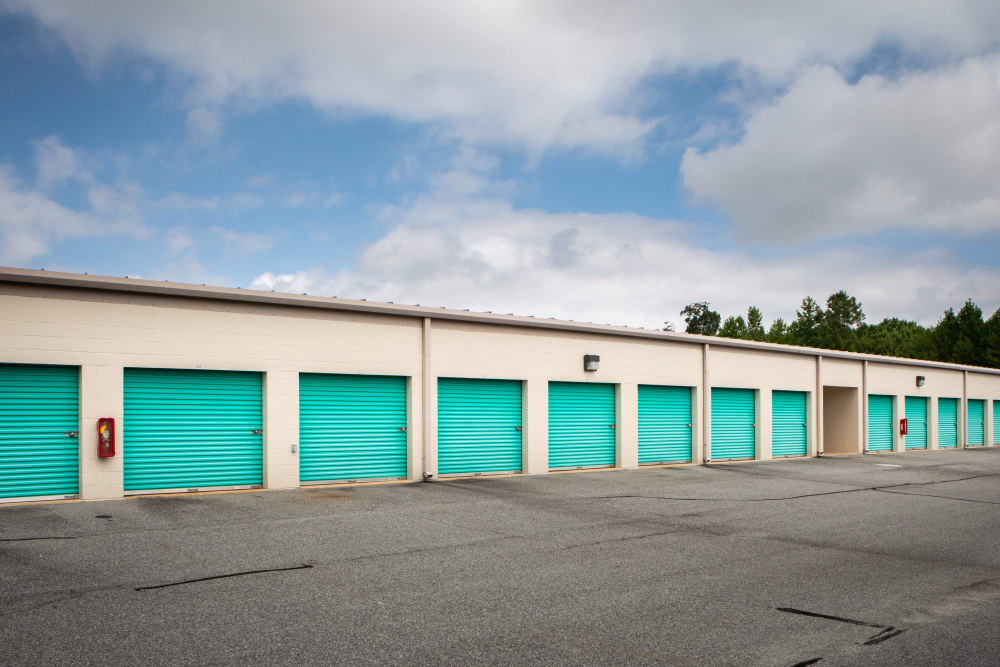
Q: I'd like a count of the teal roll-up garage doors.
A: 13